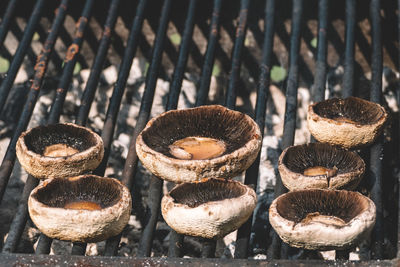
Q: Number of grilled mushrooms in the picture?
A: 7